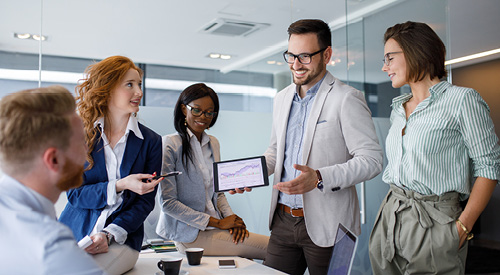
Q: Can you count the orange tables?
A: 0